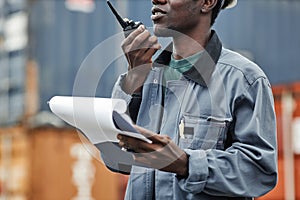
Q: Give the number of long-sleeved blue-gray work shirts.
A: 1